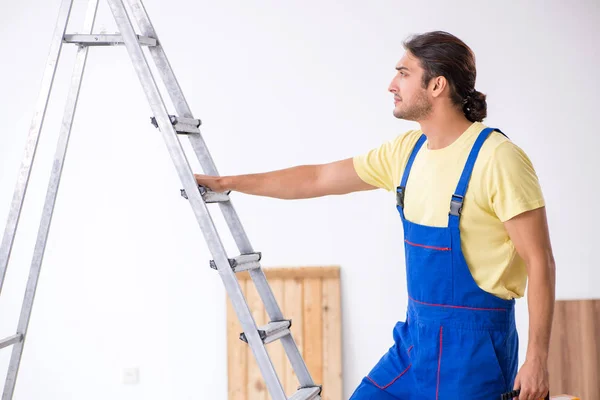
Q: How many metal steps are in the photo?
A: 5